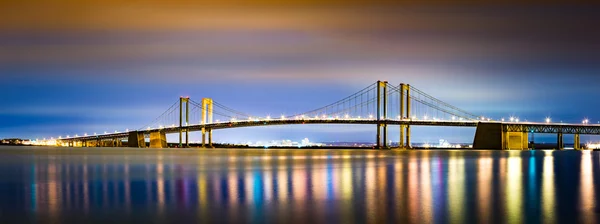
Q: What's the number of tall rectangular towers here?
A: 4